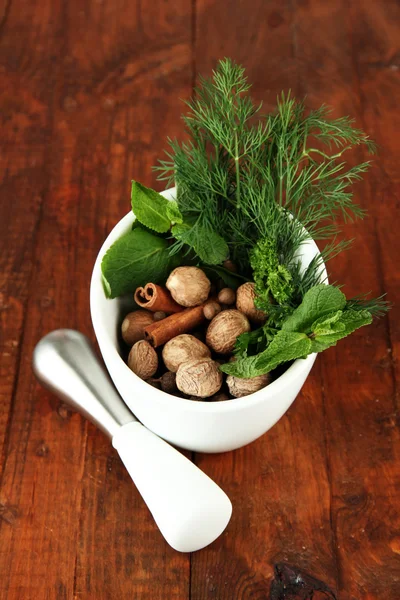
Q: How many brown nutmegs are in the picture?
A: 8